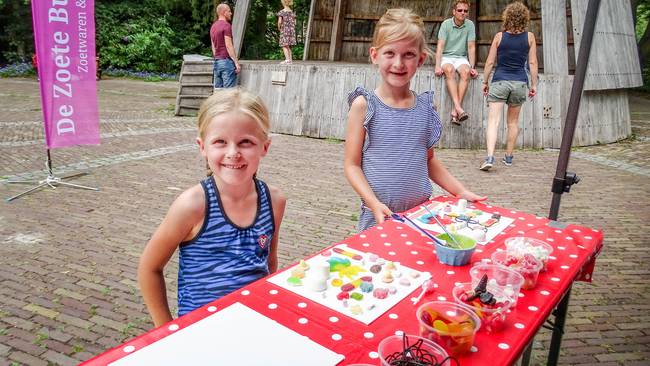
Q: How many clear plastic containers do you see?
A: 6